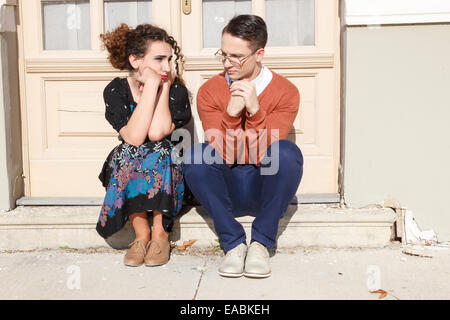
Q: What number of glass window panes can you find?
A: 4